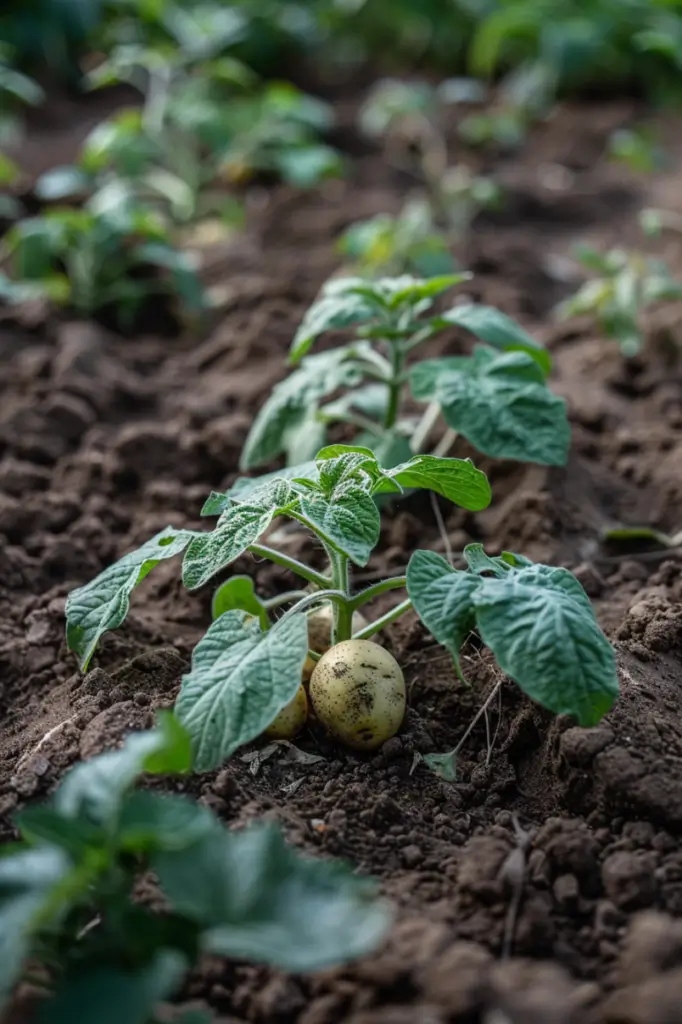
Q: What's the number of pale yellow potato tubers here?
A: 3